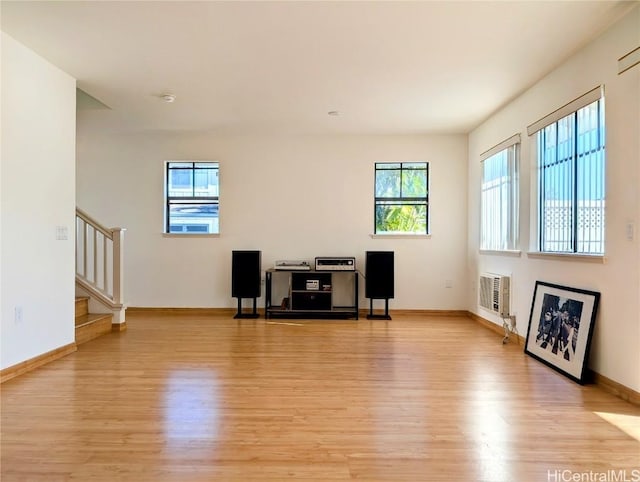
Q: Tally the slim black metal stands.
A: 2